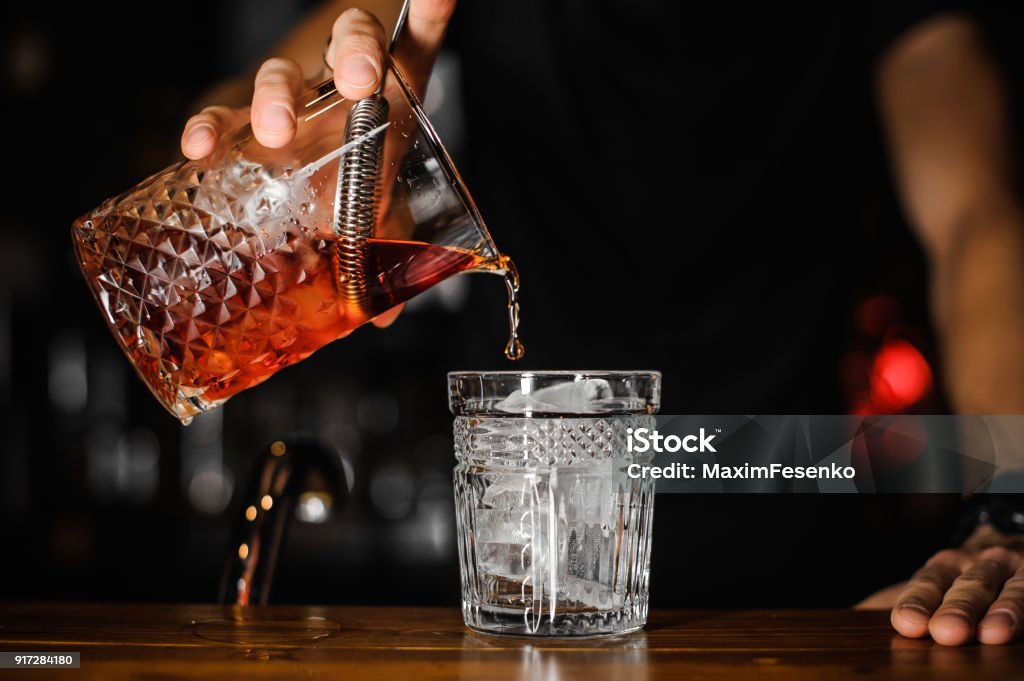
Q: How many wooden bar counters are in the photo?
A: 1